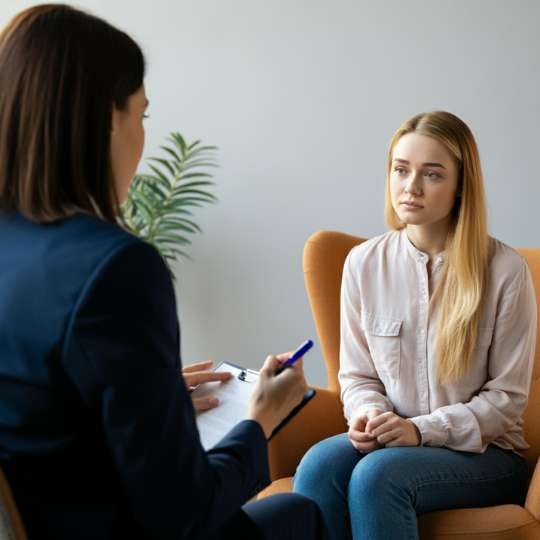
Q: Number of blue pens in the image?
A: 1